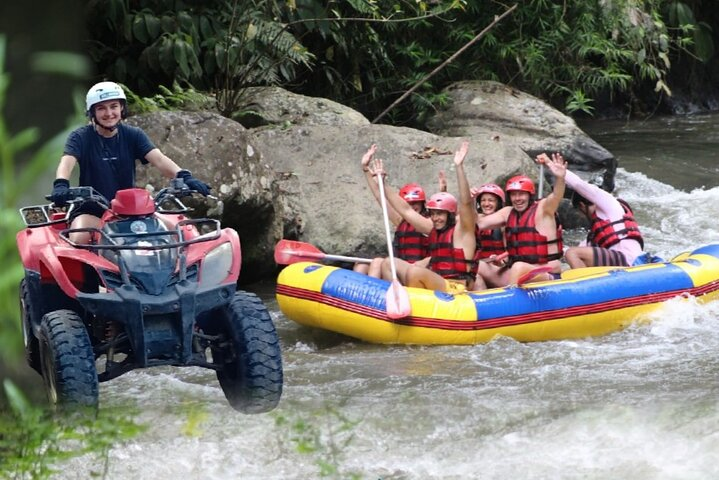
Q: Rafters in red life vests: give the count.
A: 5